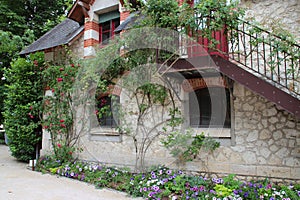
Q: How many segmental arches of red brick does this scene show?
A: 2